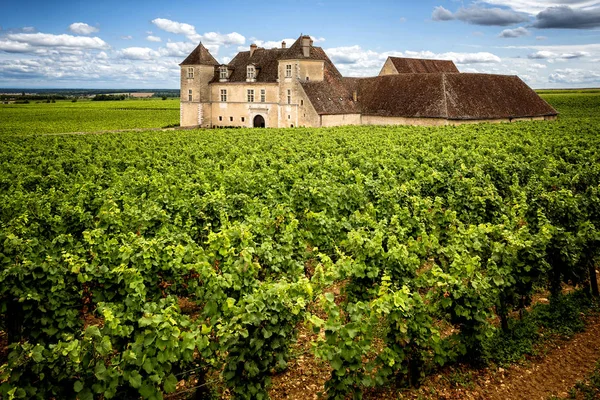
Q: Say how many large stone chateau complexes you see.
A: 1